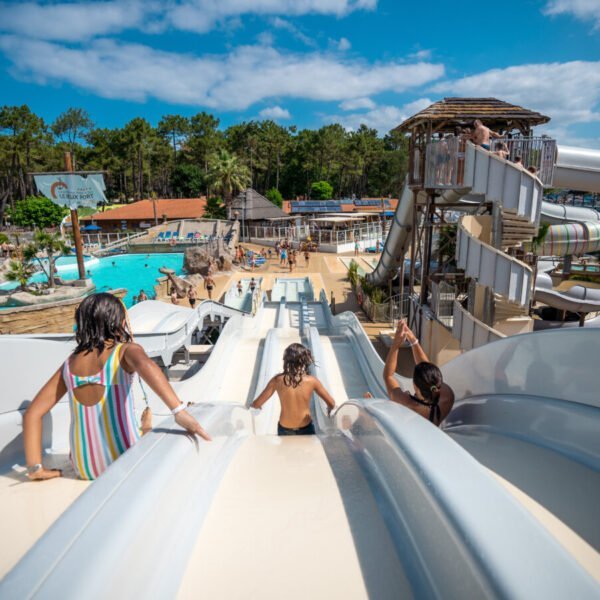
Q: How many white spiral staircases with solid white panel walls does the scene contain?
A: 1